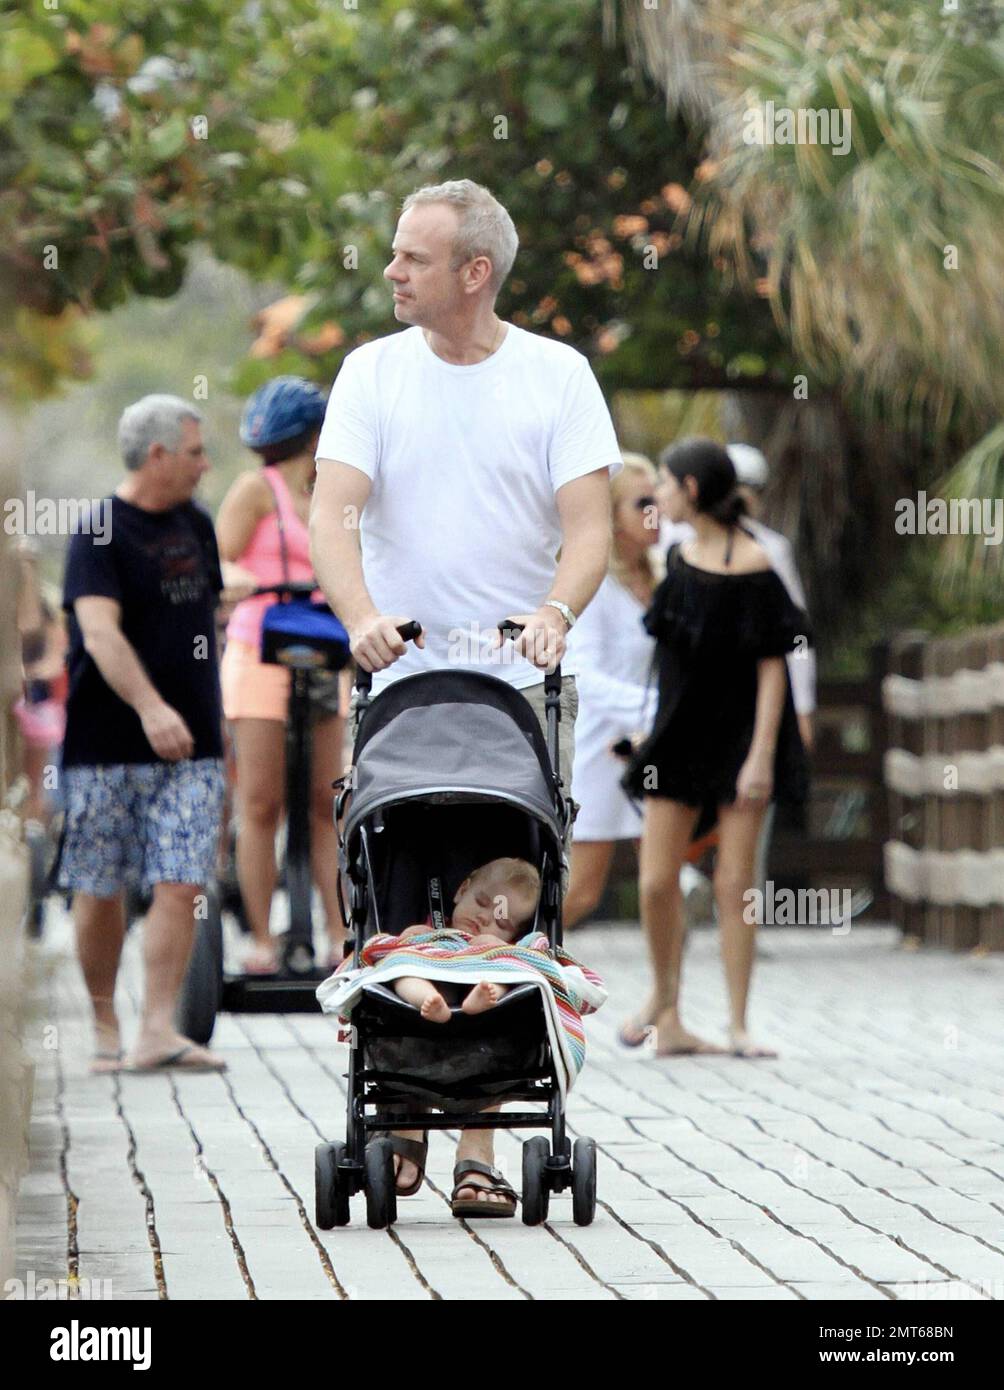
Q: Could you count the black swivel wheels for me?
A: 4